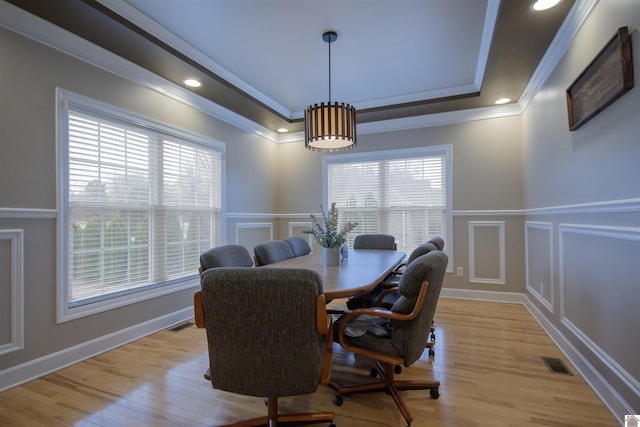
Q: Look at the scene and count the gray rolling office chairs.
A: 8